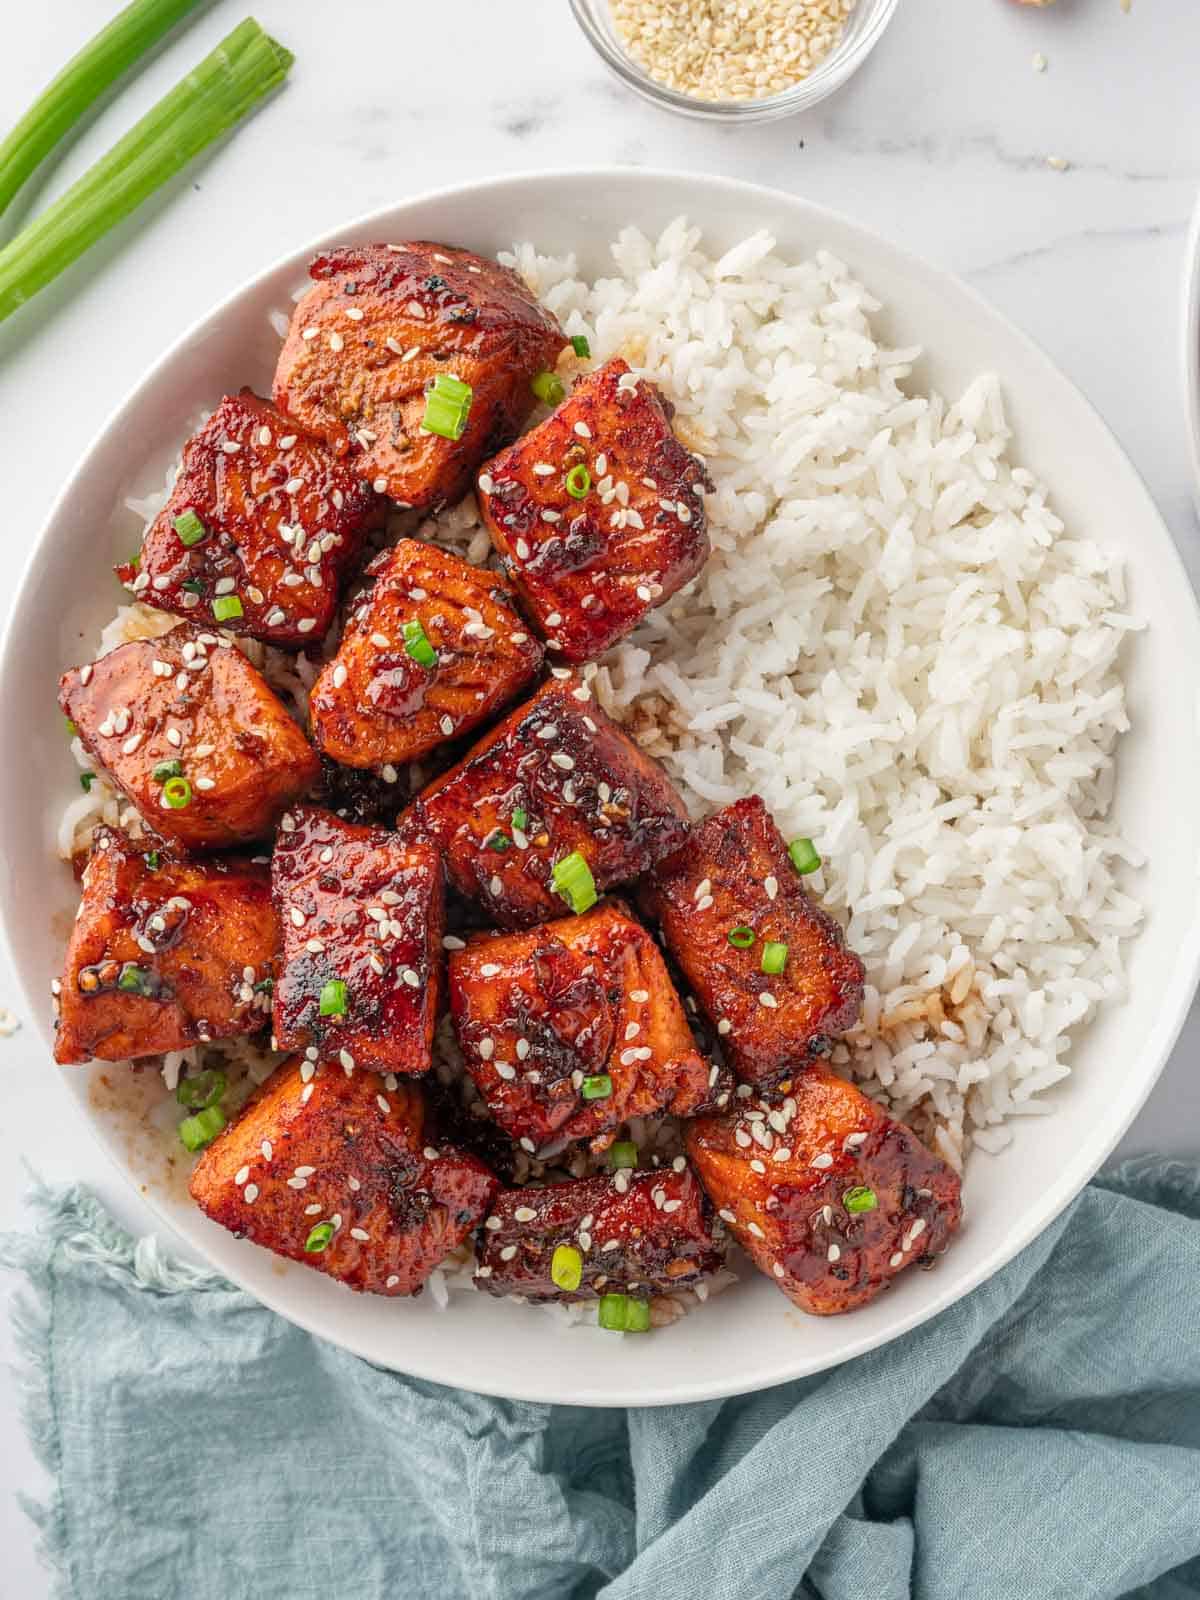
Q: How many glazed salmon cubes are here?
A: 13